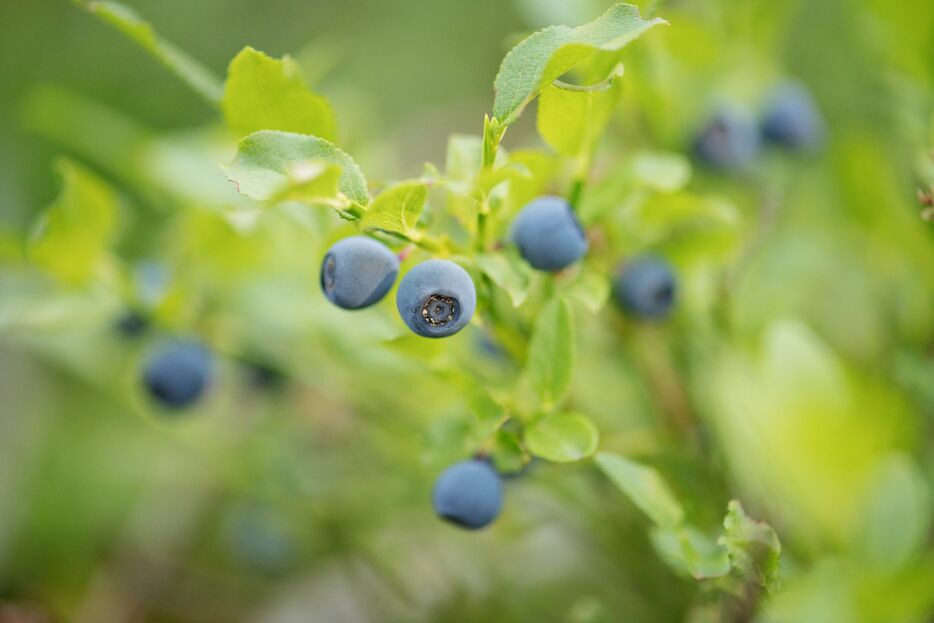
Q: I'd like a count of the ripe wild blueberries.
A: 8